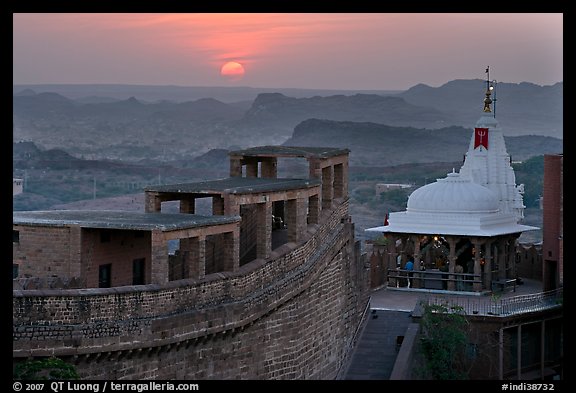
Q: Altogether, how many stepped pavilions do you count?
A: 3